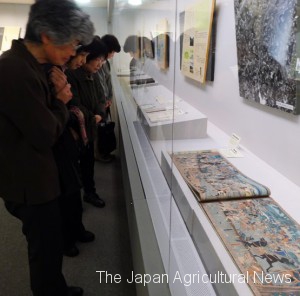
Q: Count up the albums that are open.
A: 1